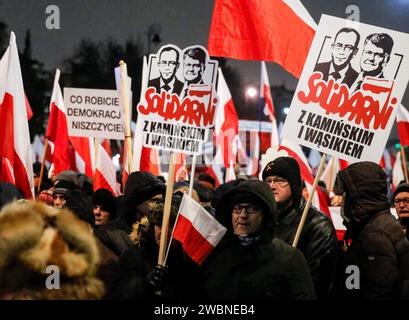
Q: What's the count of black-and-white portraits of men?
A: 4